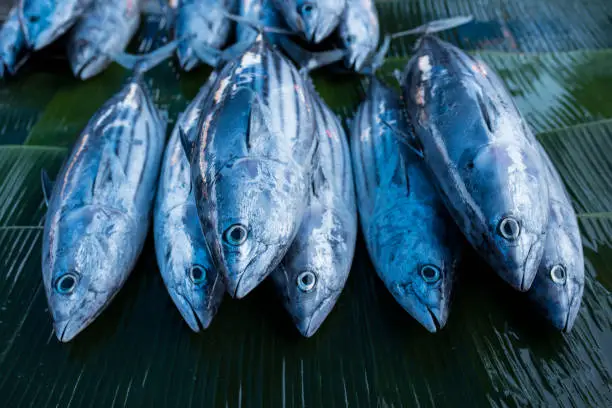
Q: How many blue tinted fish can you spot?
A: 14